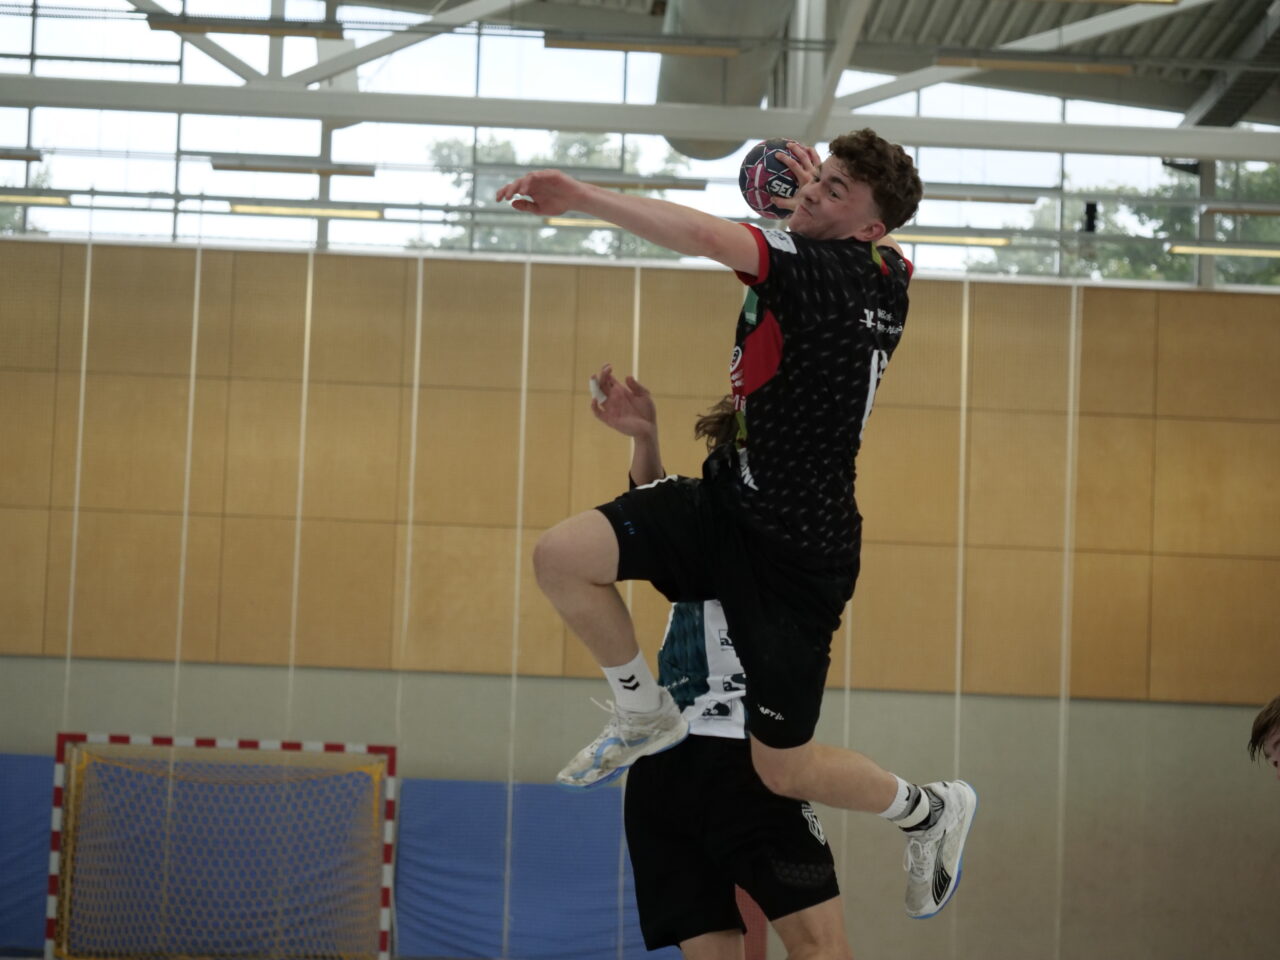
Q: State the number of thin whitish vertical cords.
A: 9